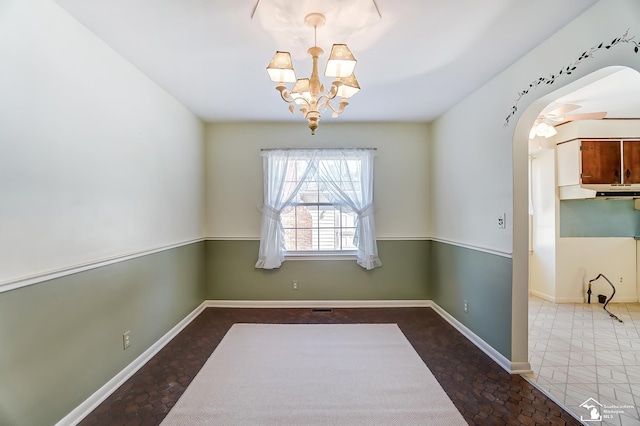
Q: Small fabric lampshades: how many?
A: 4